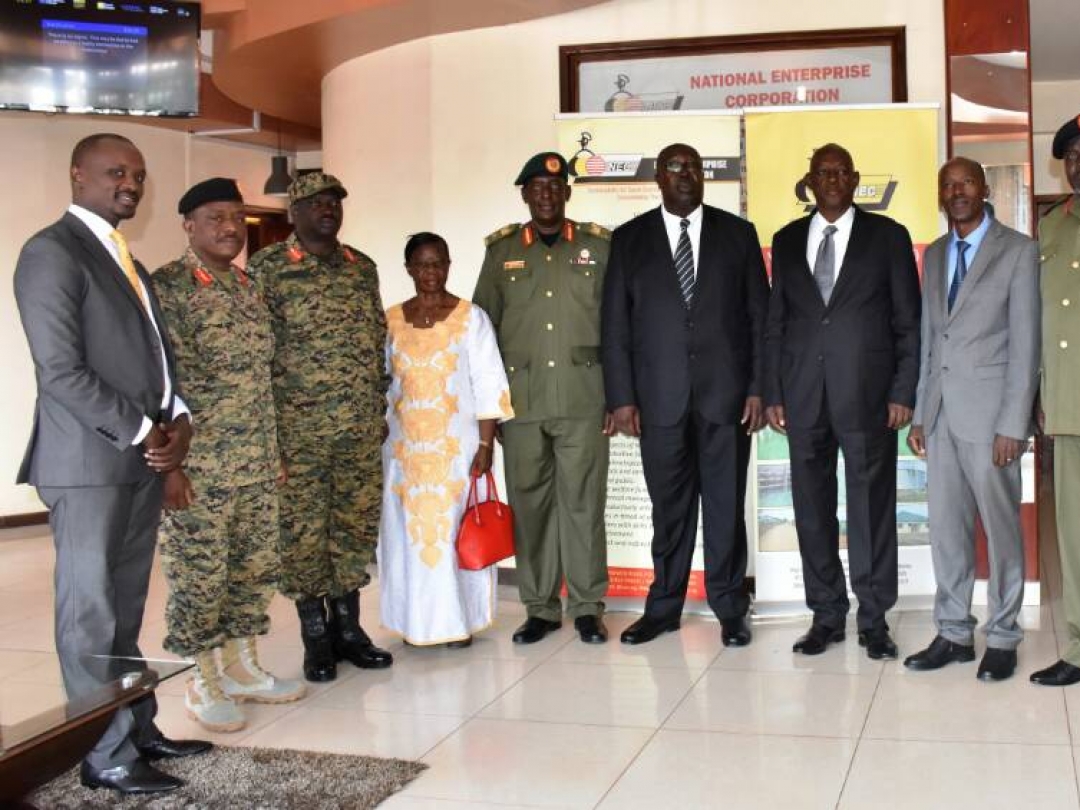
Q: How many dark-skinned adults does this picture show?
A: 9